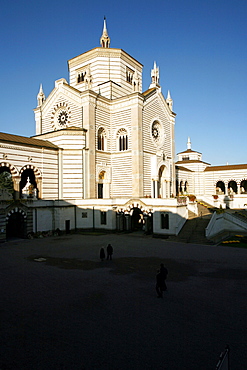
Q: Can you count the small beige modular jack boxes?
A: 0